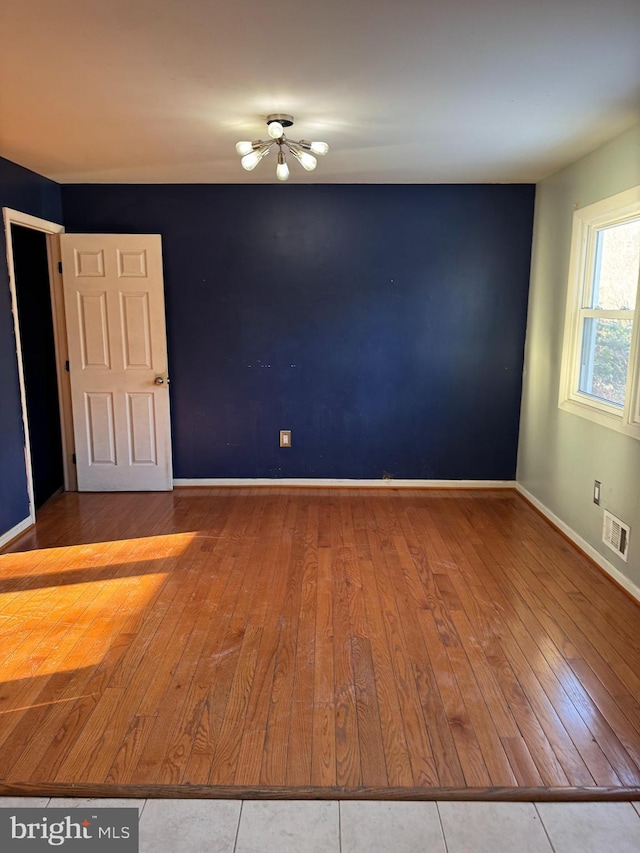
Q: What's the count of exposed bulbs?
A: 6